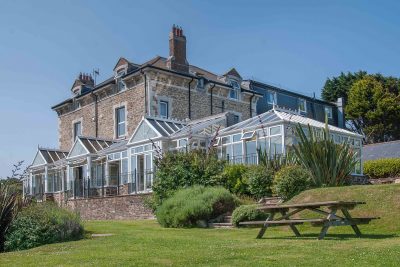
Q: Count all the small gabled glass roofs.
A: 3